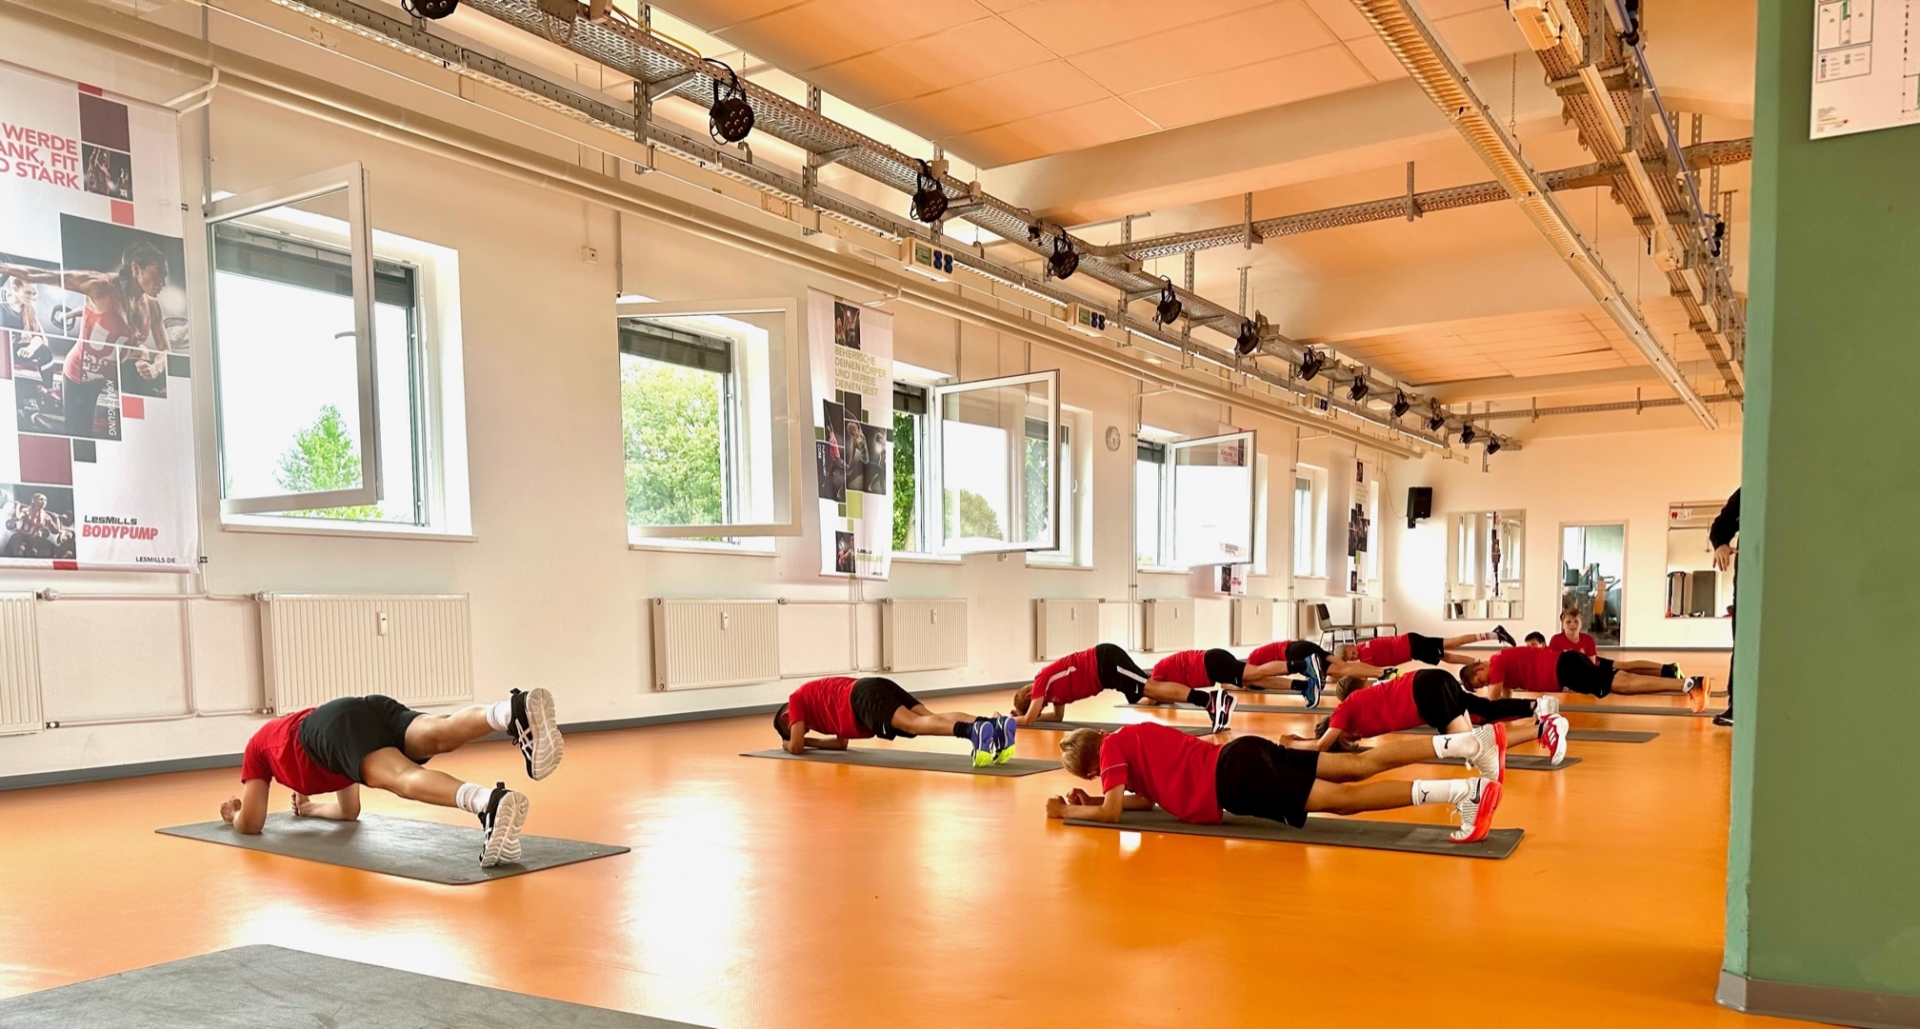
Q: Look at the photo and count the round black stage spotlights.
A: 12